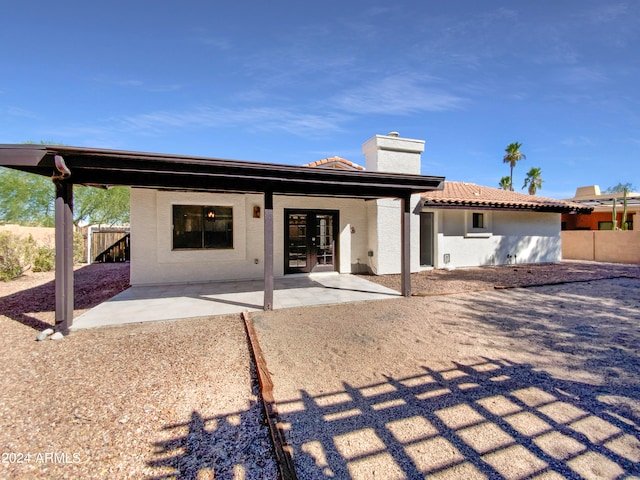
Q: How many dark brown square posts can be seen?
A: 3